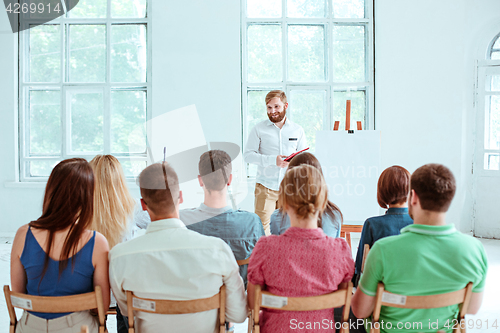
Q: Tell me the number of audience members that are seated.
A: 8